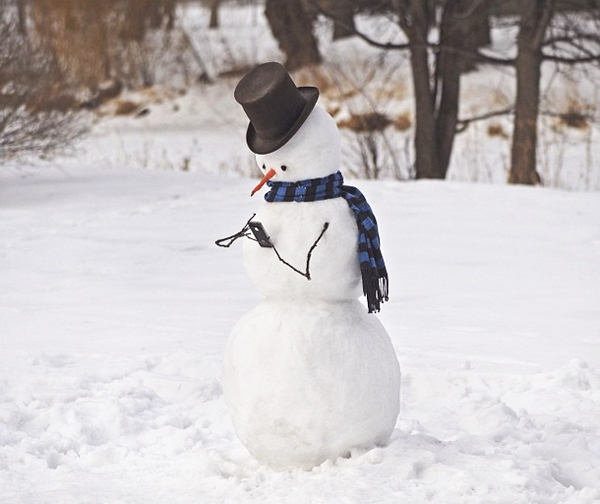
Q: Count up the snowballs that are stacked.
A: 3